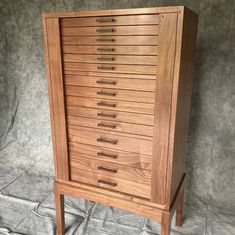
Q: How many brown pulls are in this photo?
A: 15